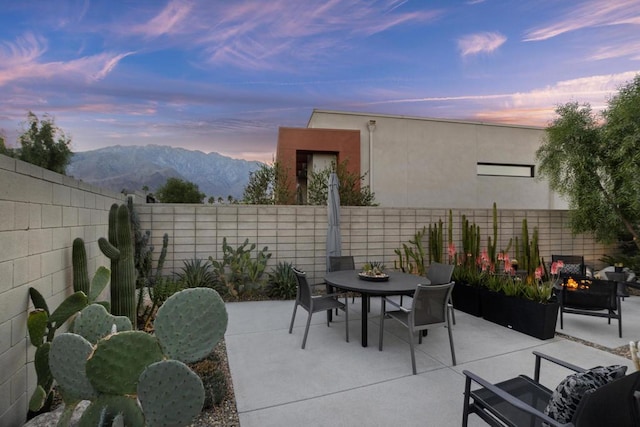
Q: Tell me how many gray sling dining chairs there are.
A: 4